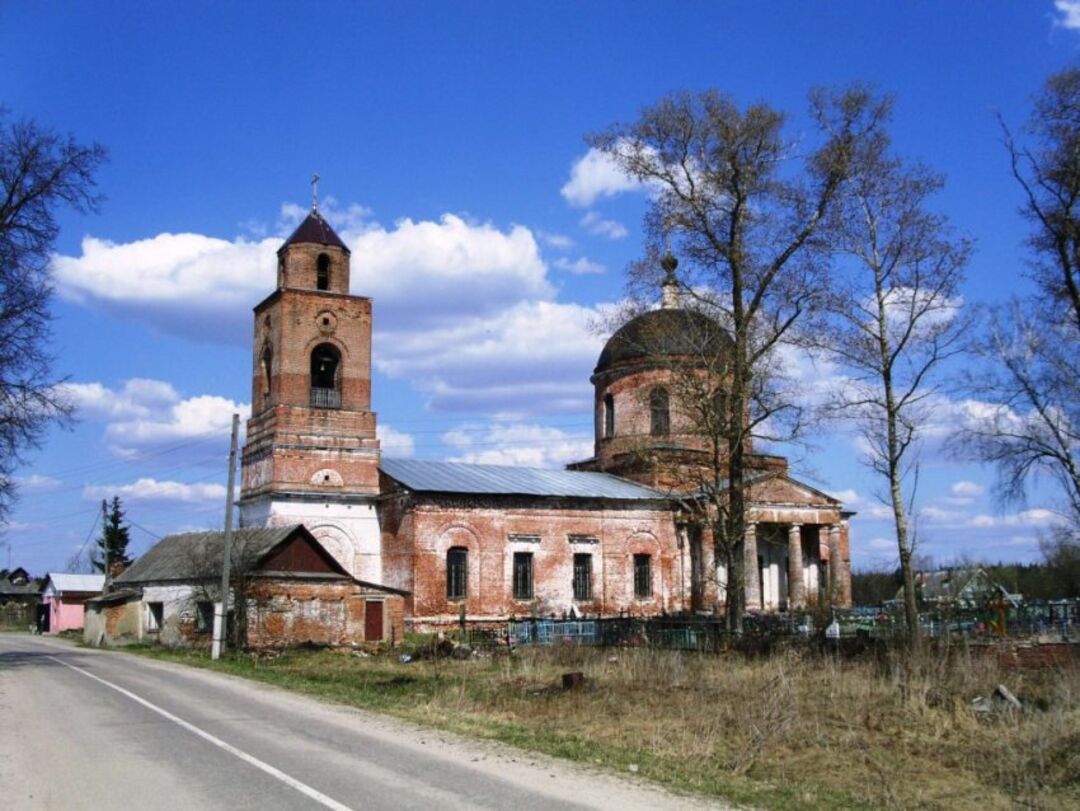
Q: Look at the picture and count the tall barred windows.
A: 4